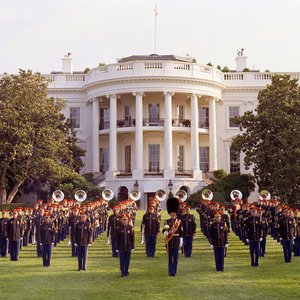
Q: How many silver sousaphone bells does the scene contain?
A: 9